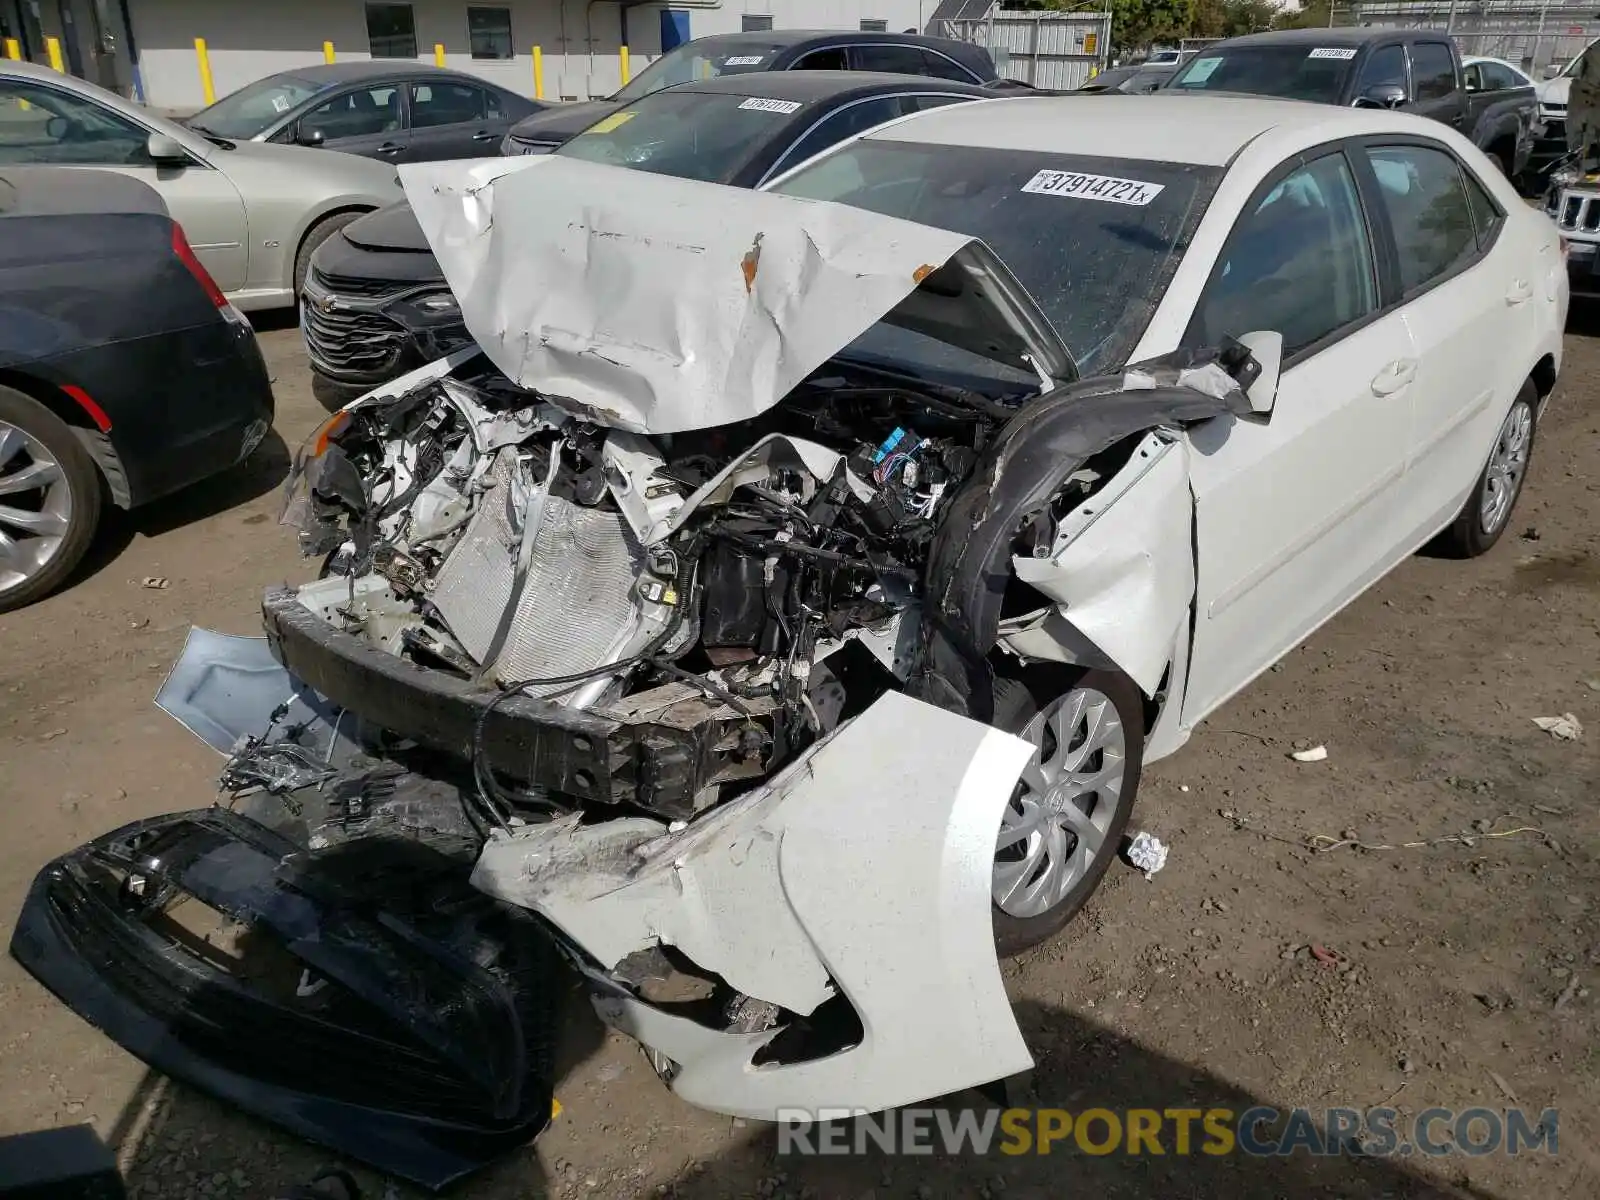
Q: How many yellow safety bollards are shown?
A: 7